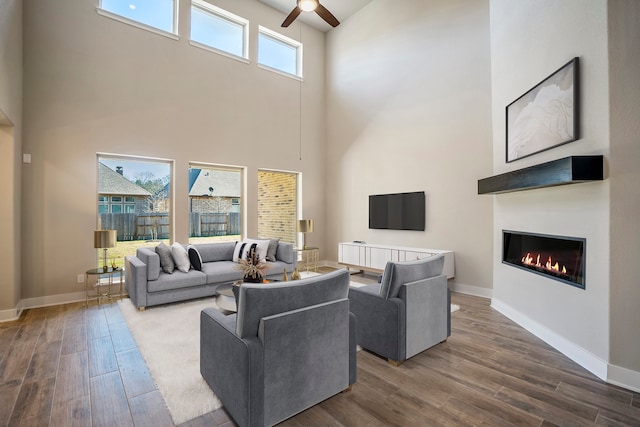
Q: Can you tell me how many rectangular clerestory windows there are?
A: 3